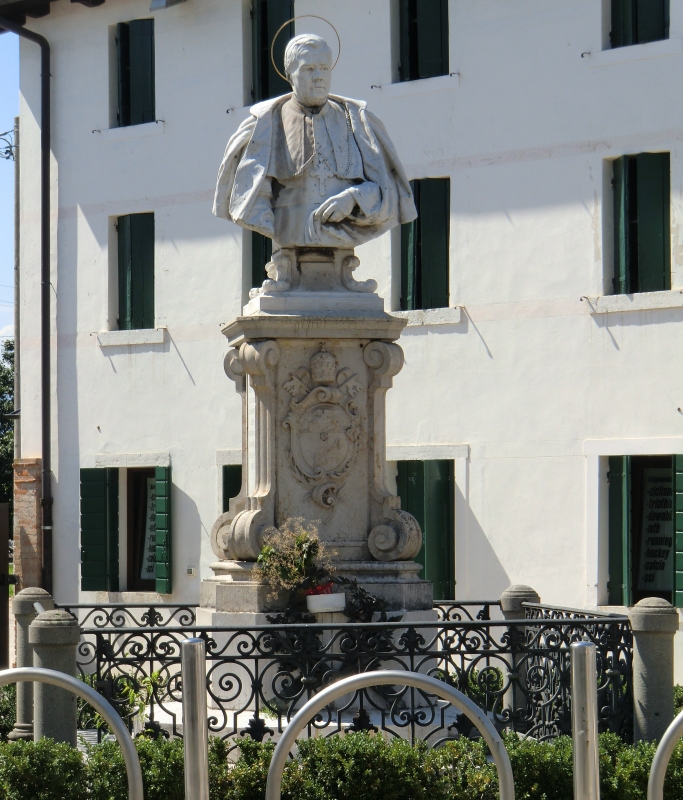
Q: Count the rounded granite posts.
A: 4